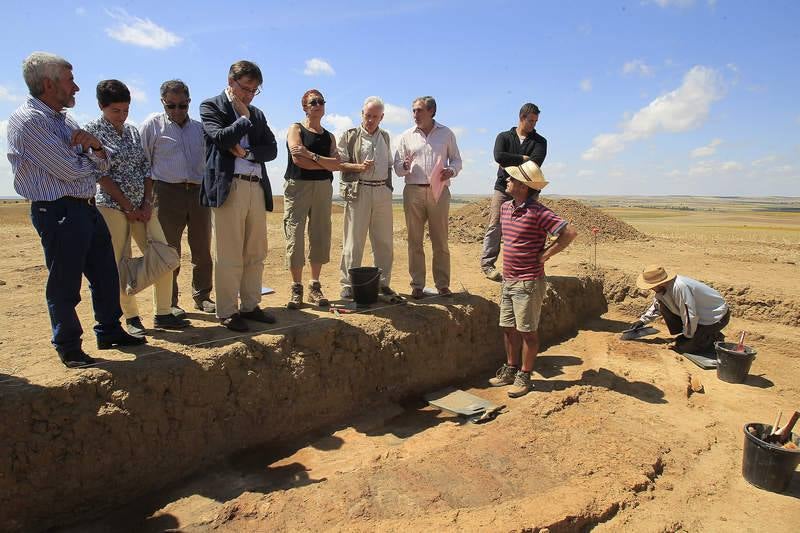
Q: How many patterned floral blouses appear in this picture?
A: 1